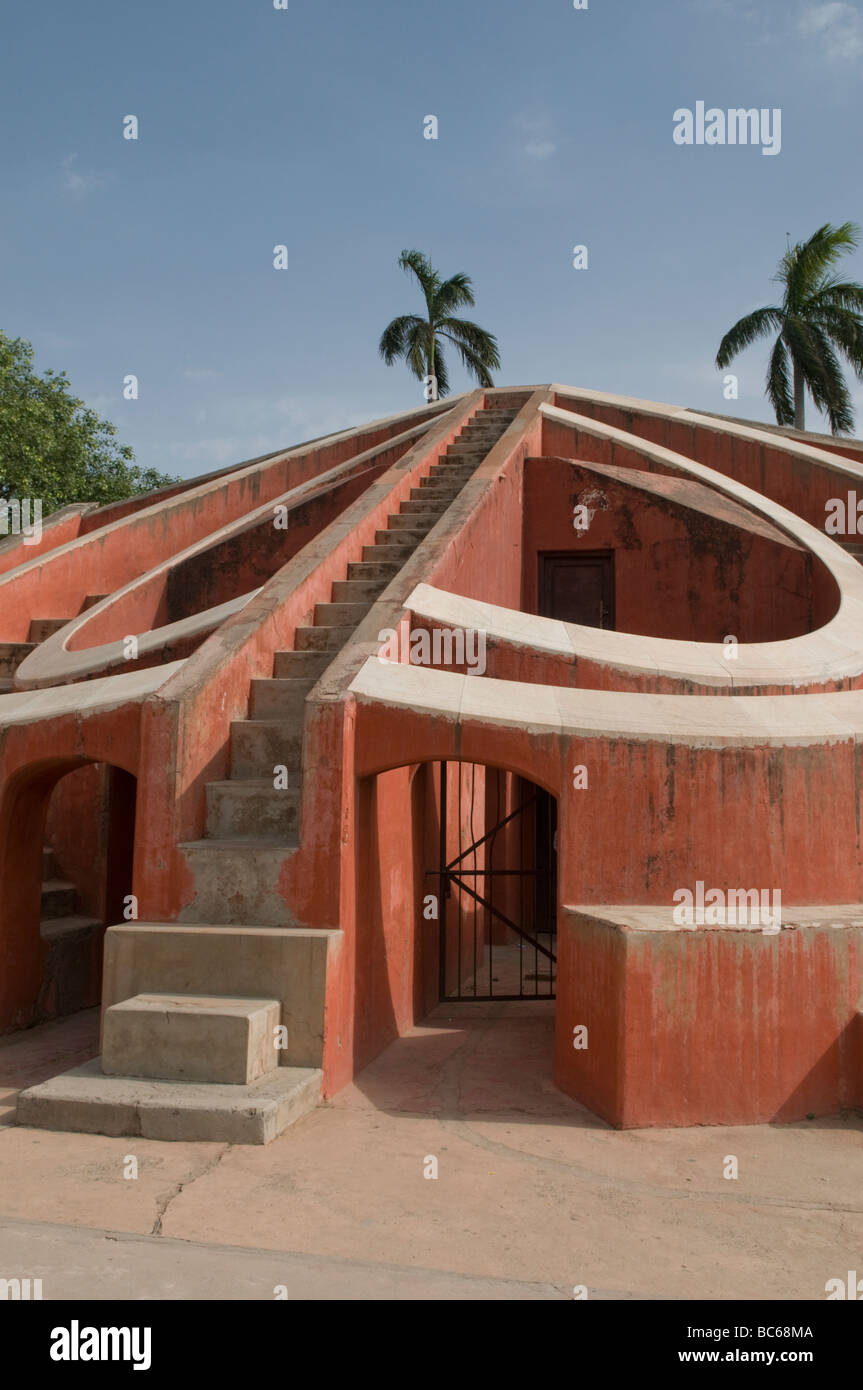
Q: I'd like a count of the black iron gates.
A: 1